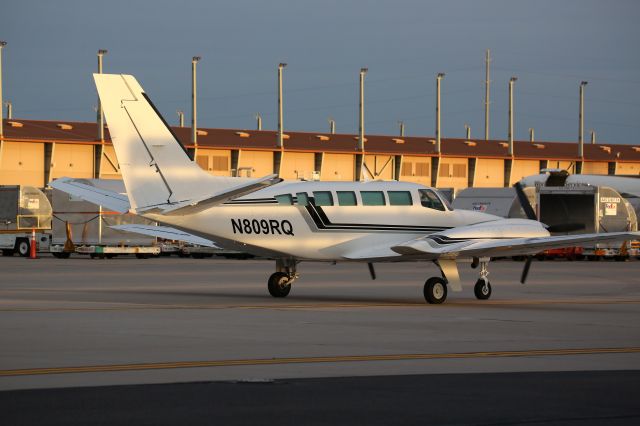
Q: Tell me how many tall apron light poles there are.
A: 8